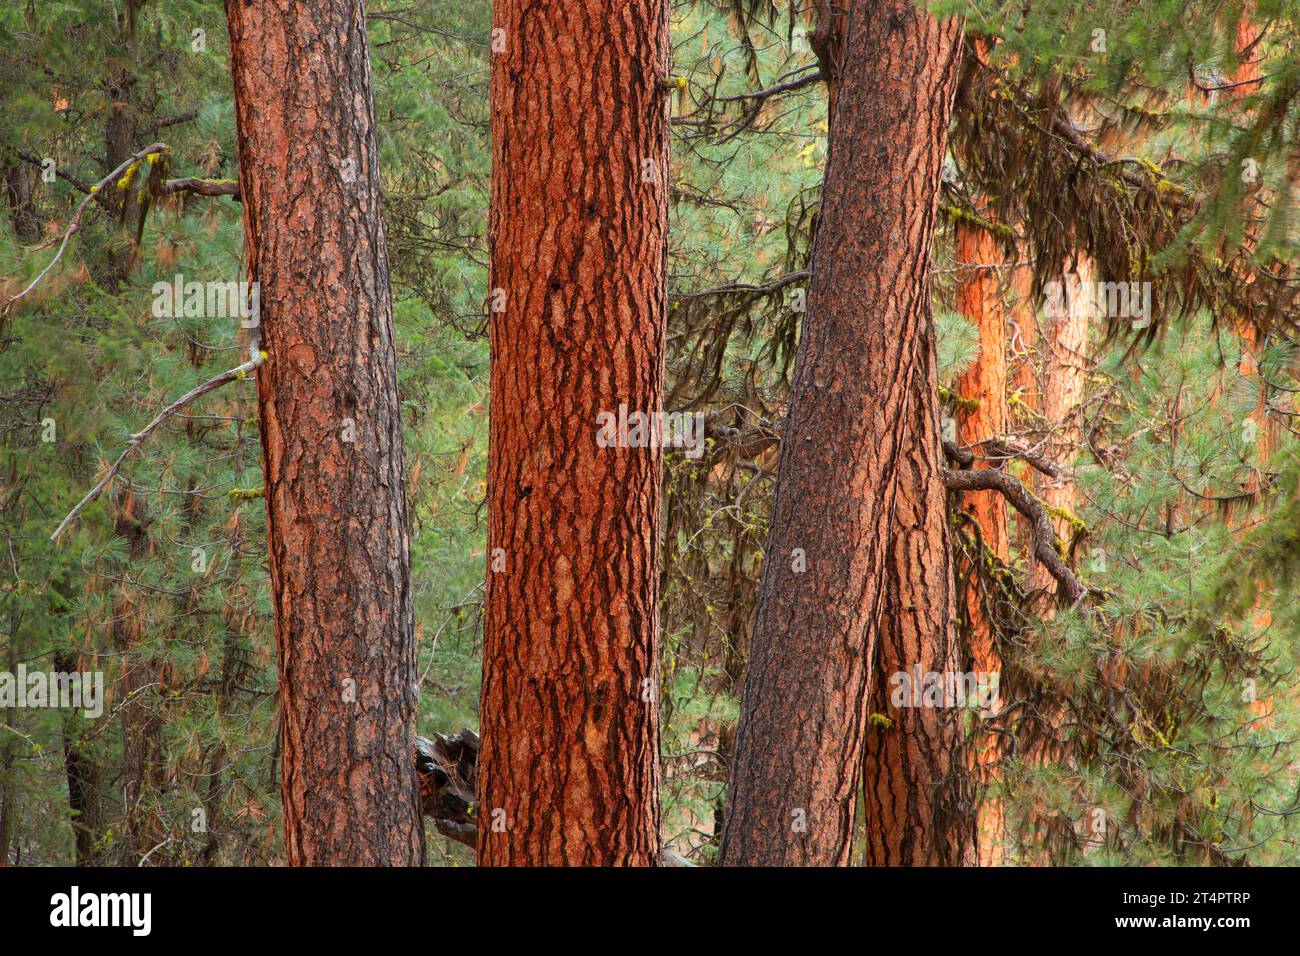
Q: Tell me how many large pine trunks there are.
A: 4